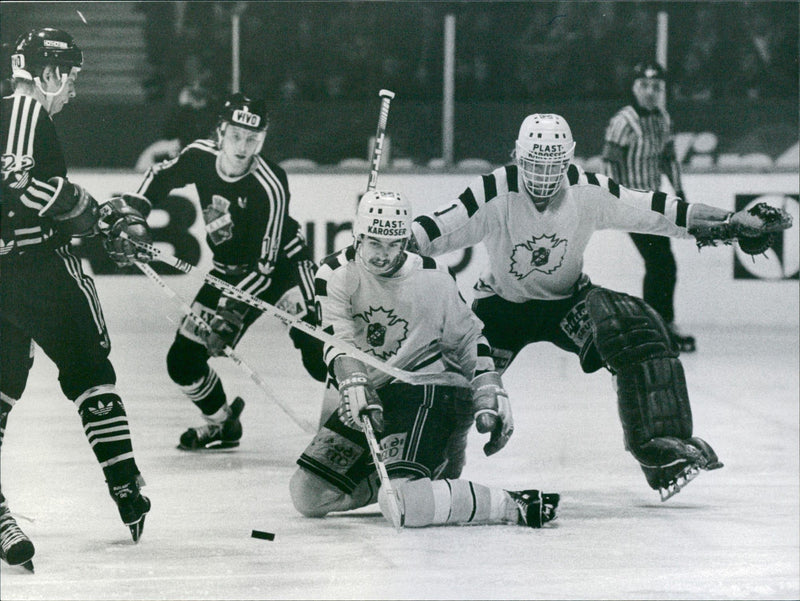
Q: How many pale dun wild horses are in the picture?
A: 0